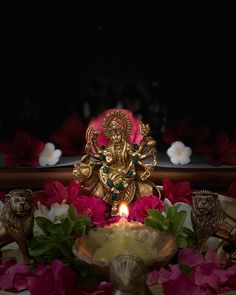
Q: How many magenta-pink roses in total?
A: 2